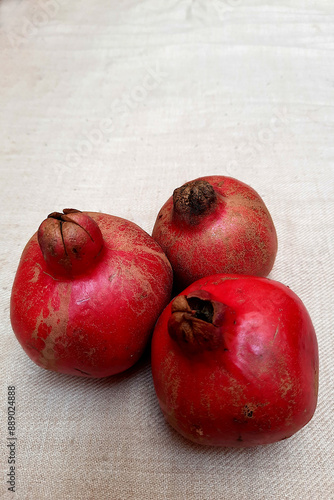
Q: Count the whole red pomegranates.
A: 3